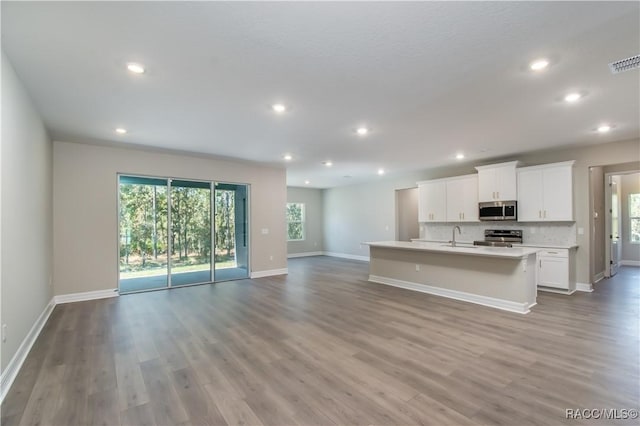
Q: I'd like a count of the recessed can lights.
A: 12